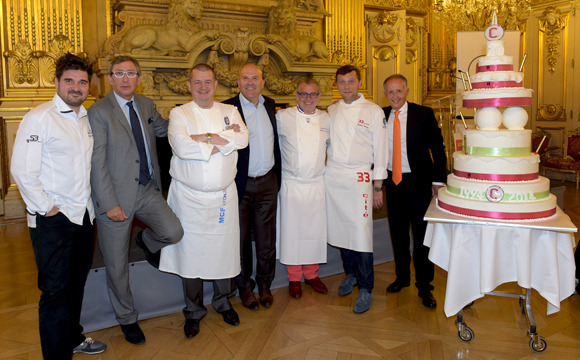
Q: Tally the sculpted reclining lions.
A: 2